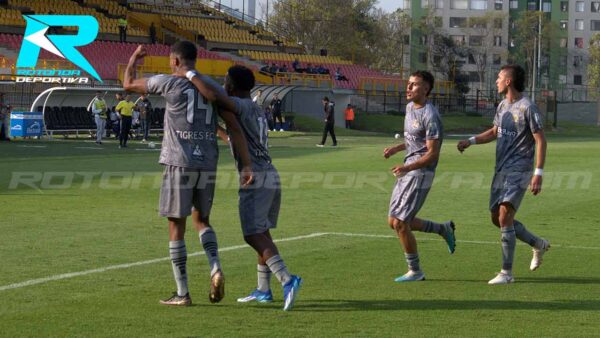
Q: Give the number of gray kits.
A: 4